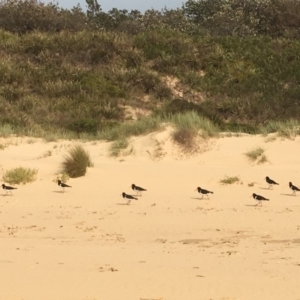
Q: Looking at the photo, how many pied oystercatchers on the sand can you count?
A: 8